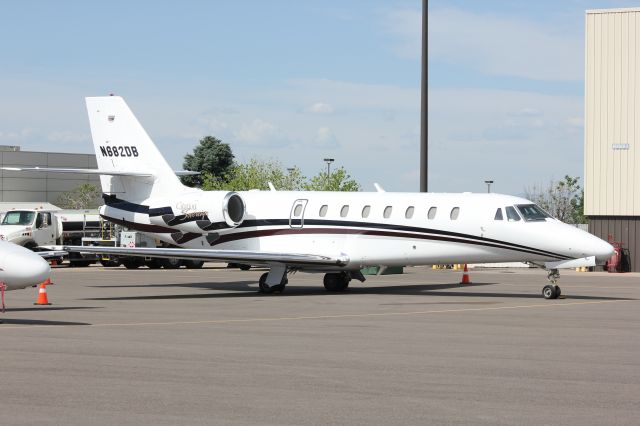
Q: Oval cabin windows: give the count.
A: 8